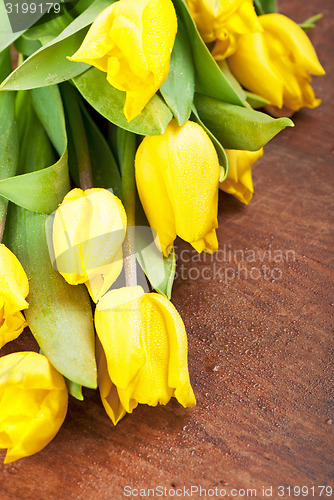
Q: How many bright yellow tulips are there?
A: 9